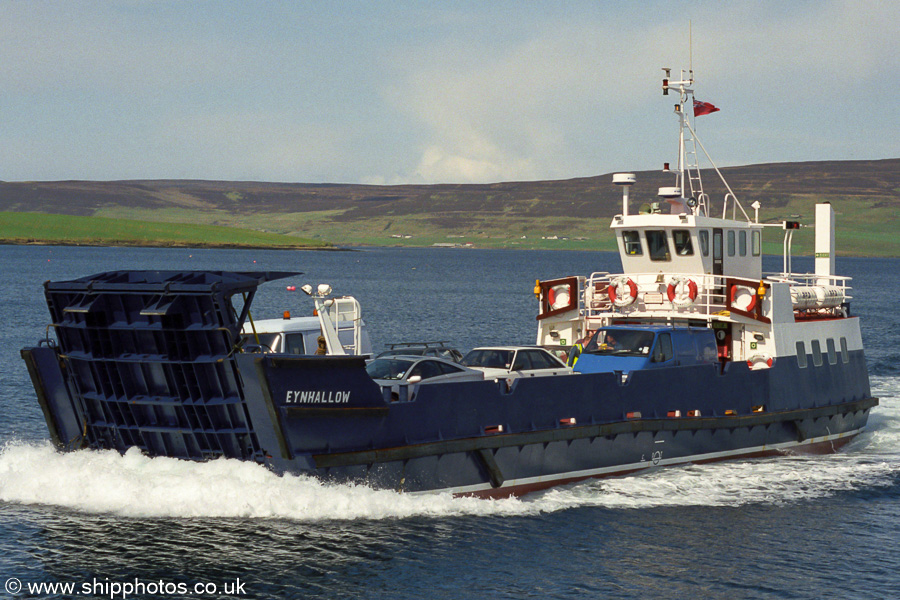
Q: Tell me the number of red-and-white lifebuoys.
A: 5